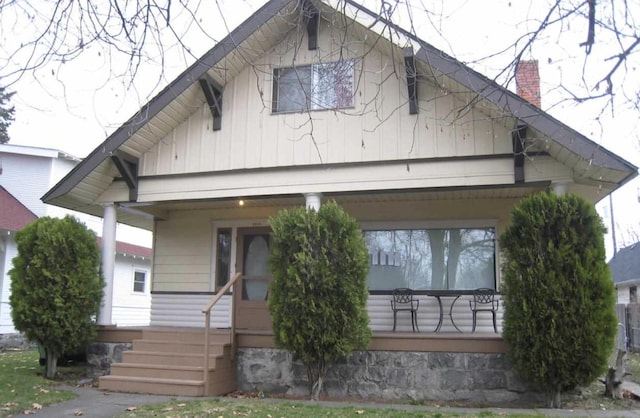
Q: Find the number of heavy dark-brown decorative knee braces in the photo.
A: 5